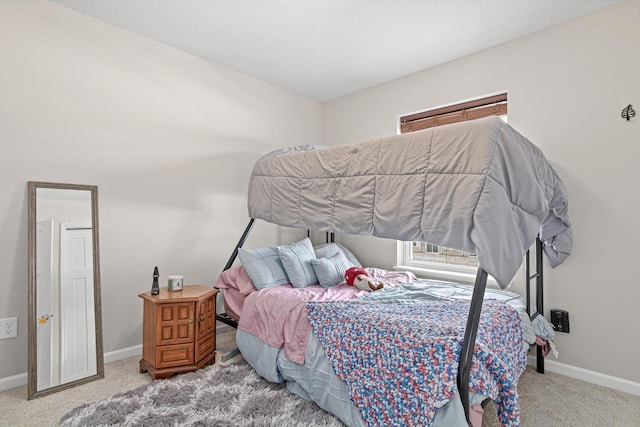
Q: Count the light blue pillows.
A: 4